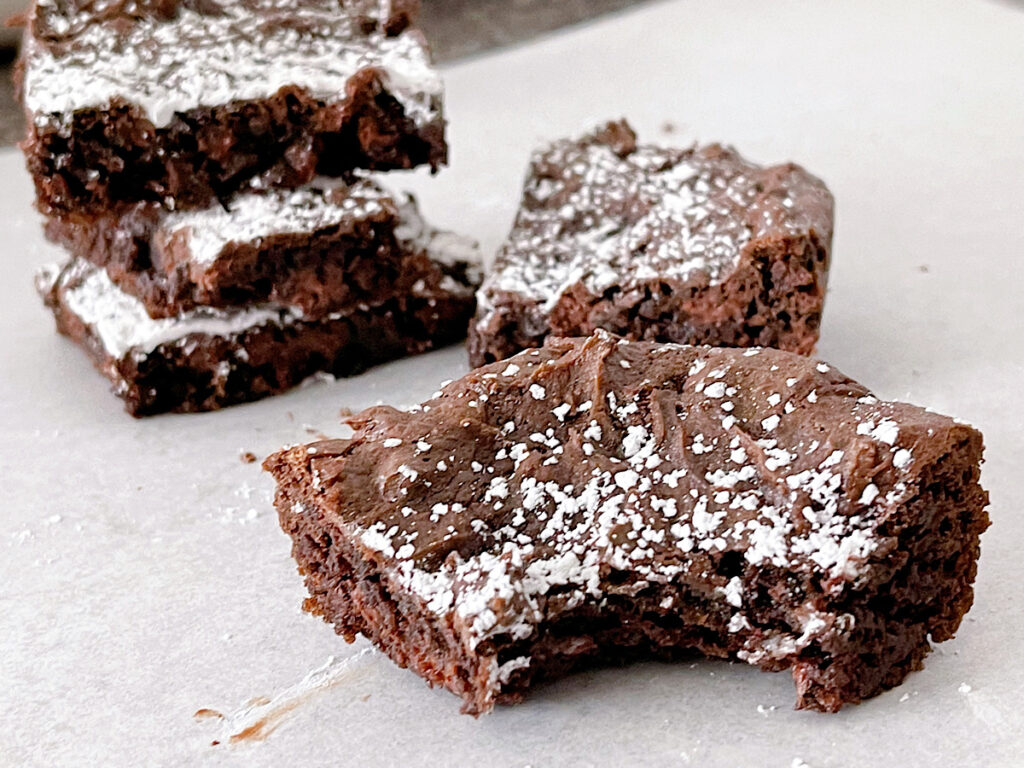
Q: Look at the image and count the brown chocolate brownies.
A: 5